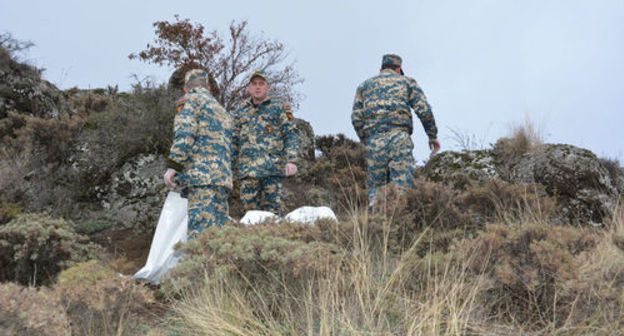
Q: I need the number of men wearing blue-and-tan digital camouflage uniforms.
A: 3